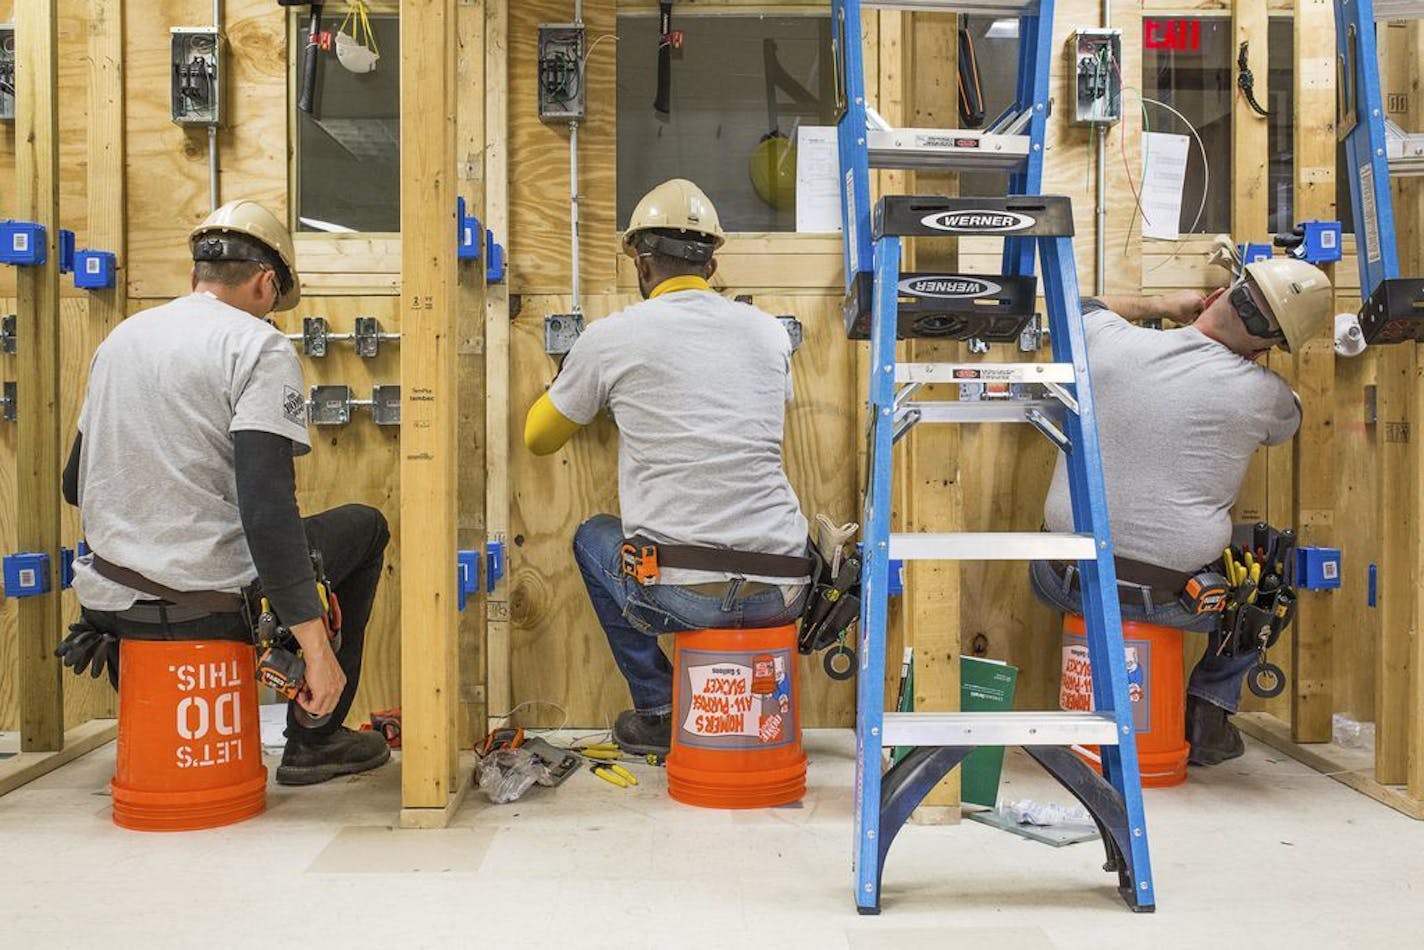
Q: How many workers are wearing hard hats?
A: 3